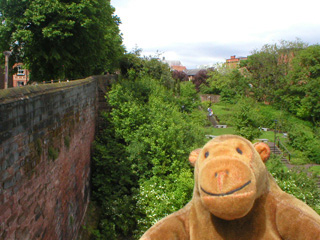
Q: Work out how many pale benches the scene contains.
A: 5